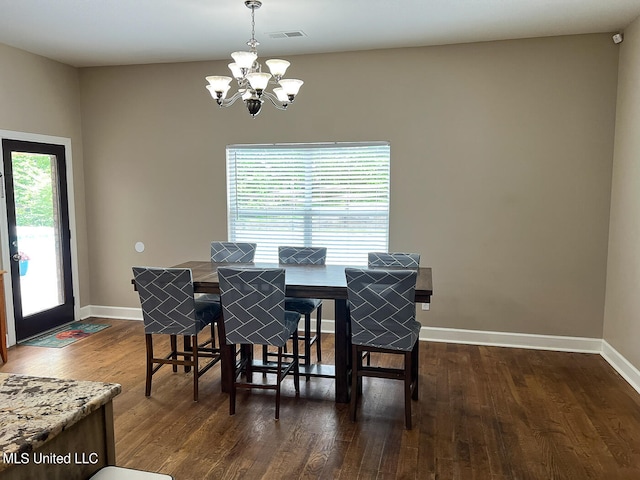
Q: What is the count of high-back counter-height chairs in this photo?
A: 6